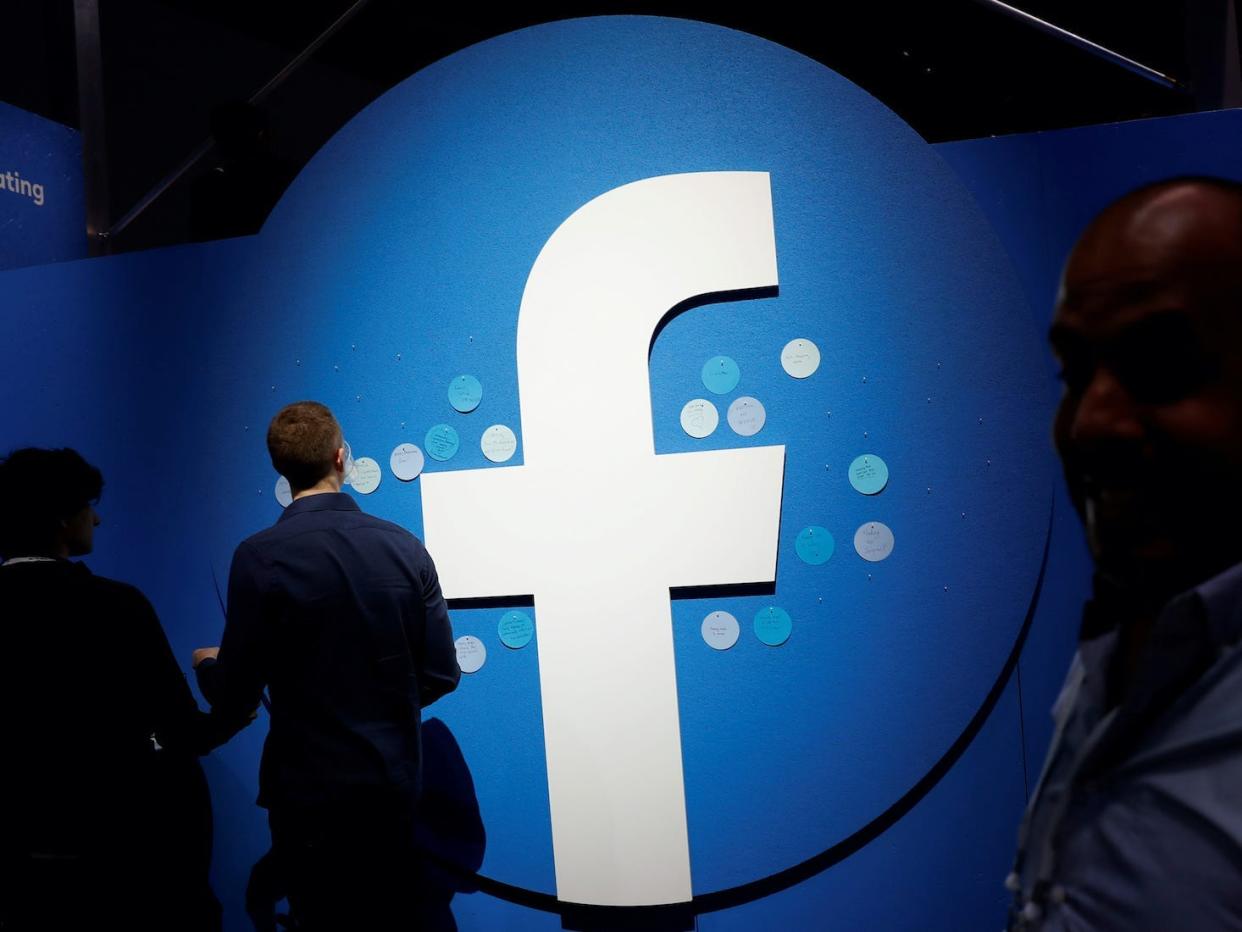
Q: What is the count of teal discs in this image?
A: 7